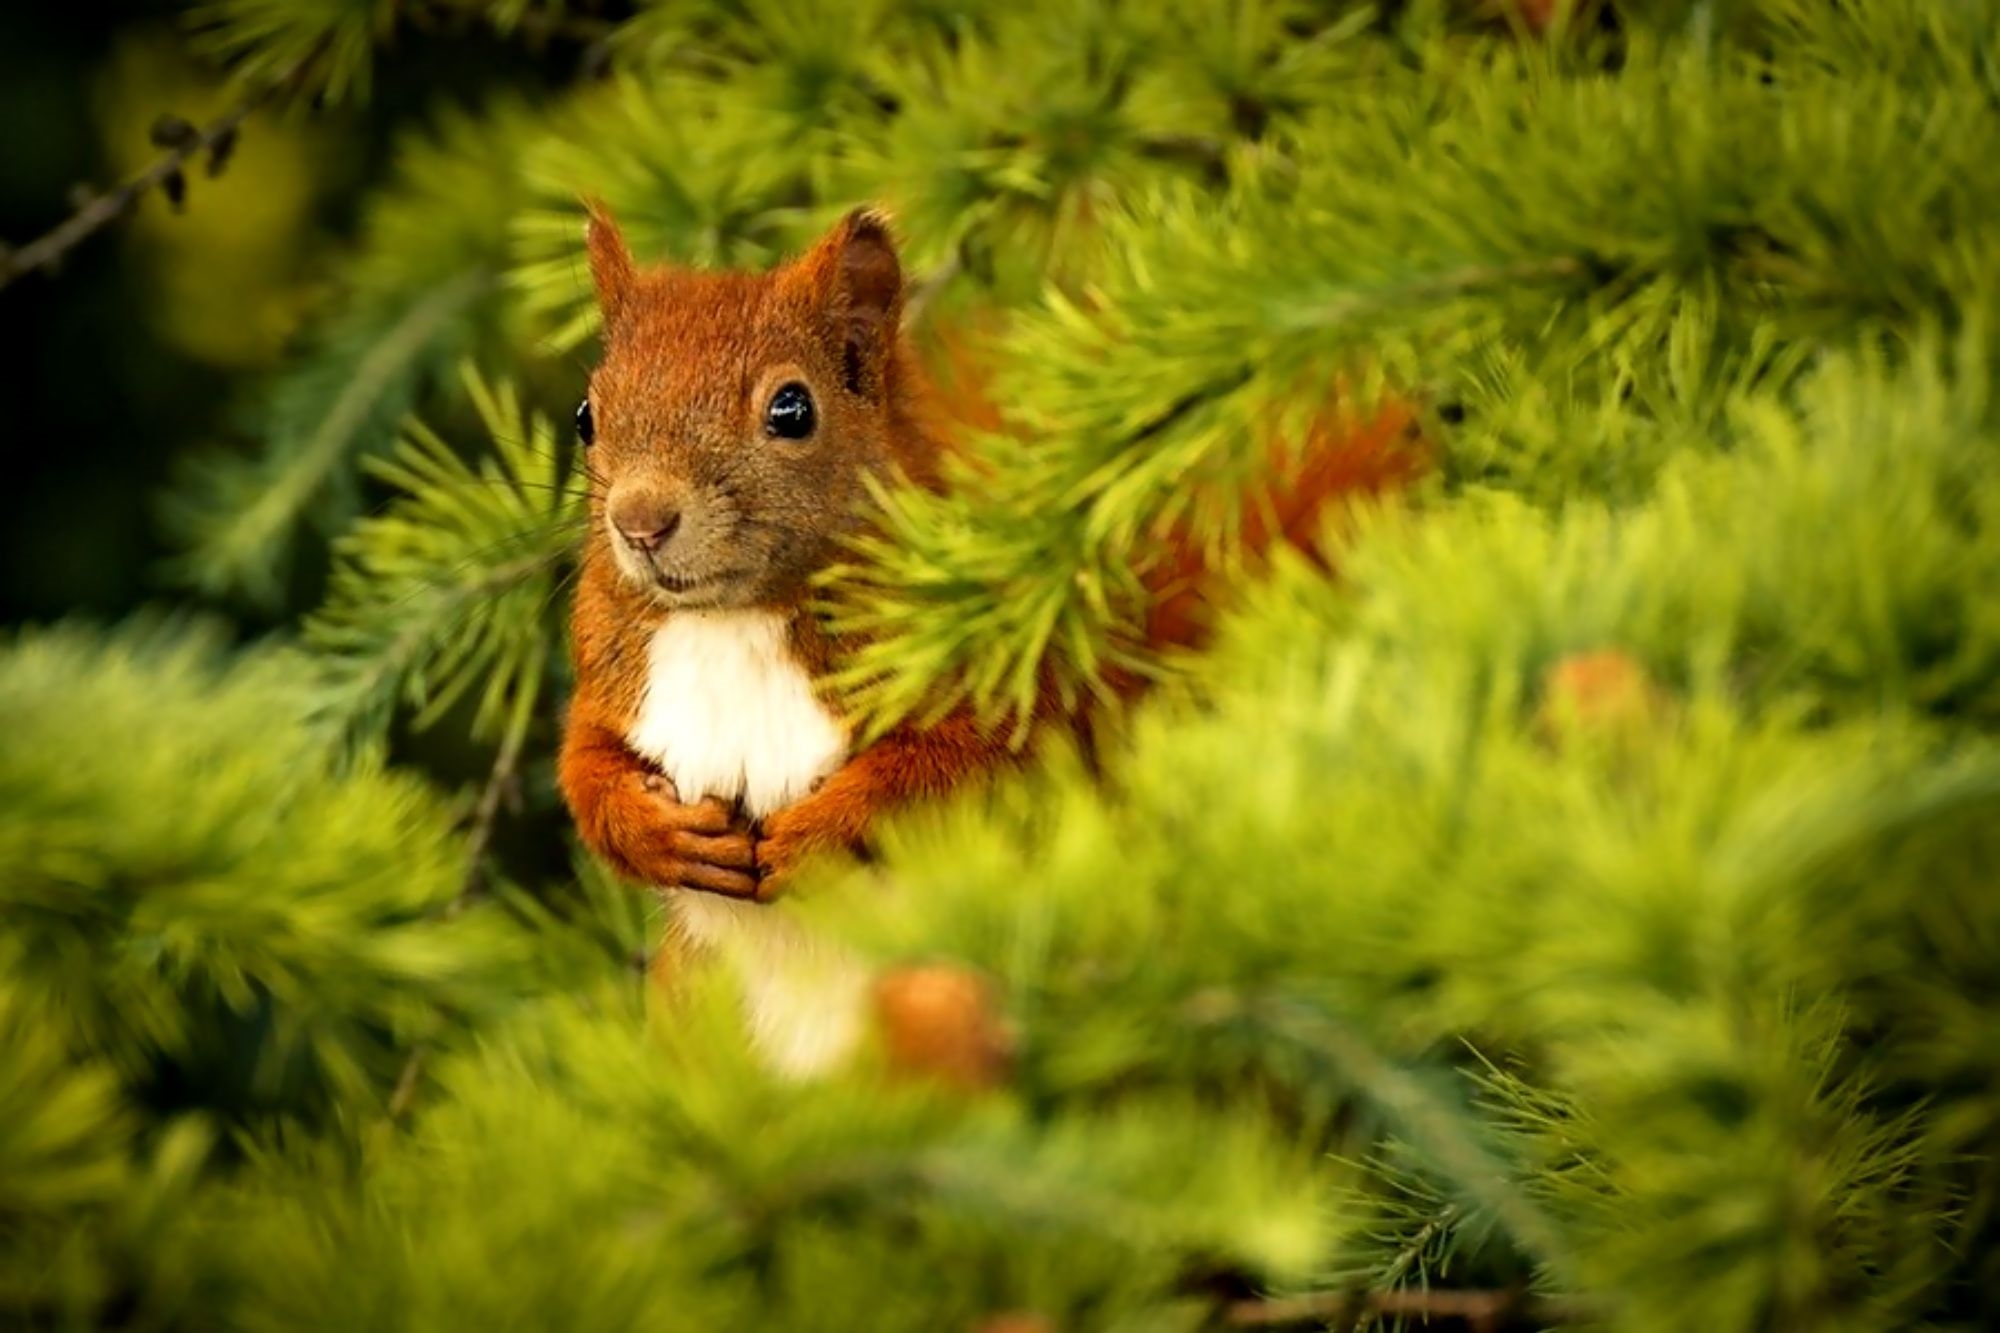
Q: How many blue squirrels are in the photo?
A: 0